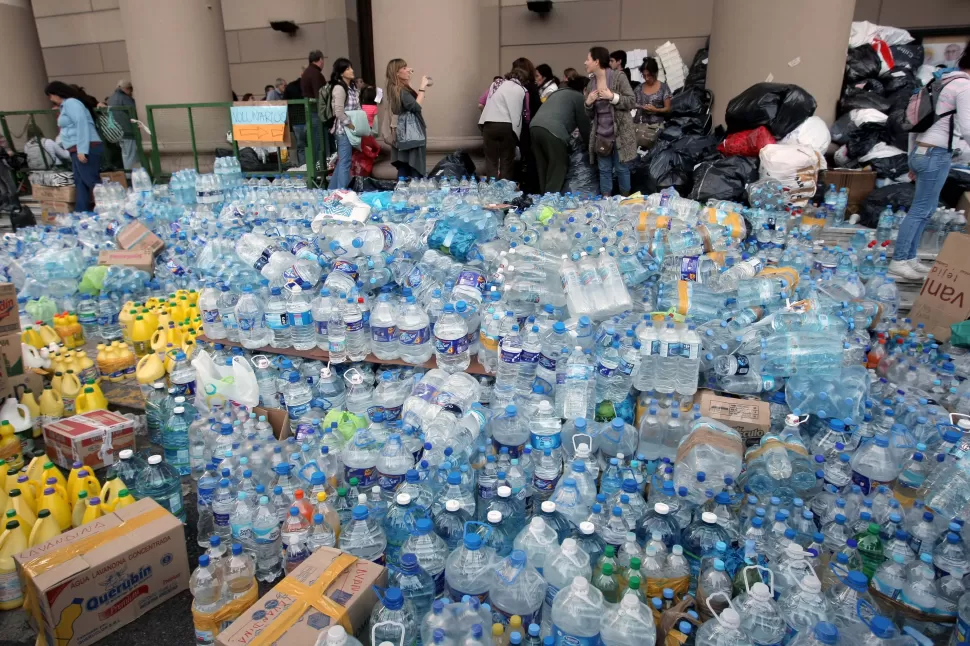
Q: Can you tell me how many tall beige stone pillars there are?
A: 4